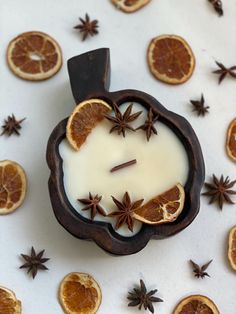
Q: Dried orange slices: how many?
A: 11